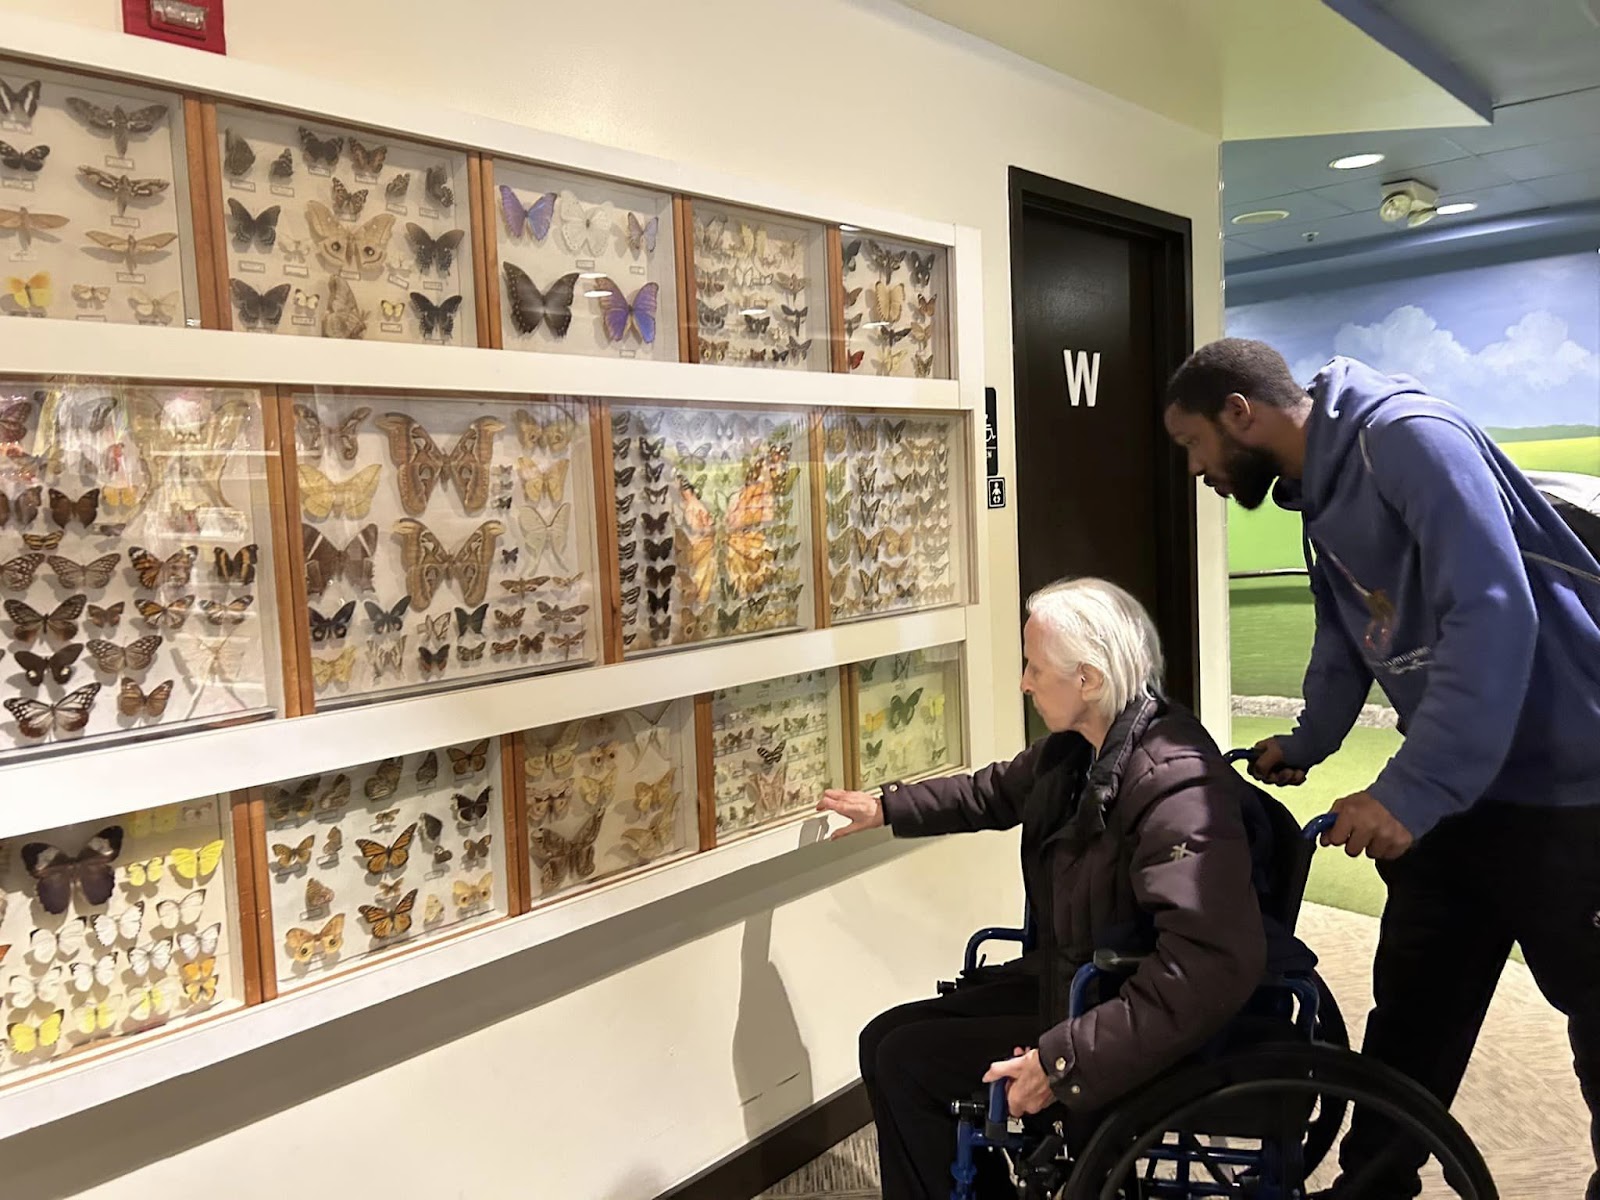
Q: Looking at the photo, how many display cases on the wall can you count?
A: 14